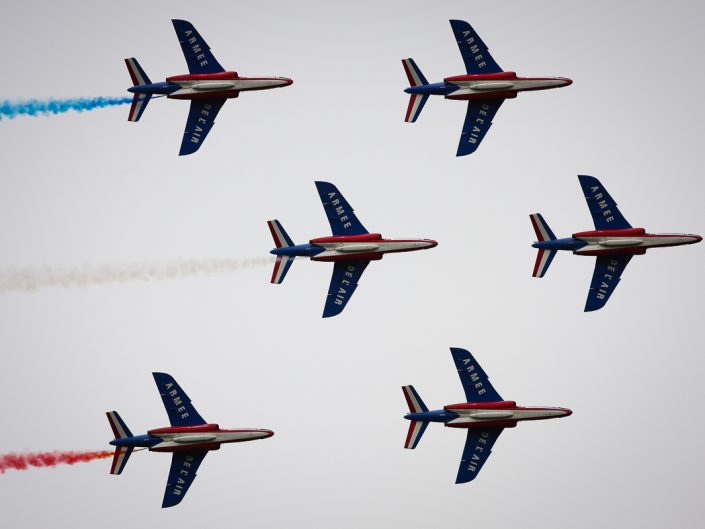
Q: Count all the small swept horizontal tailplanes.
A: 12